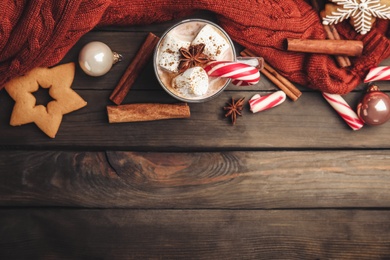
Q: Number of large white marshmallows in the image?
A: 3